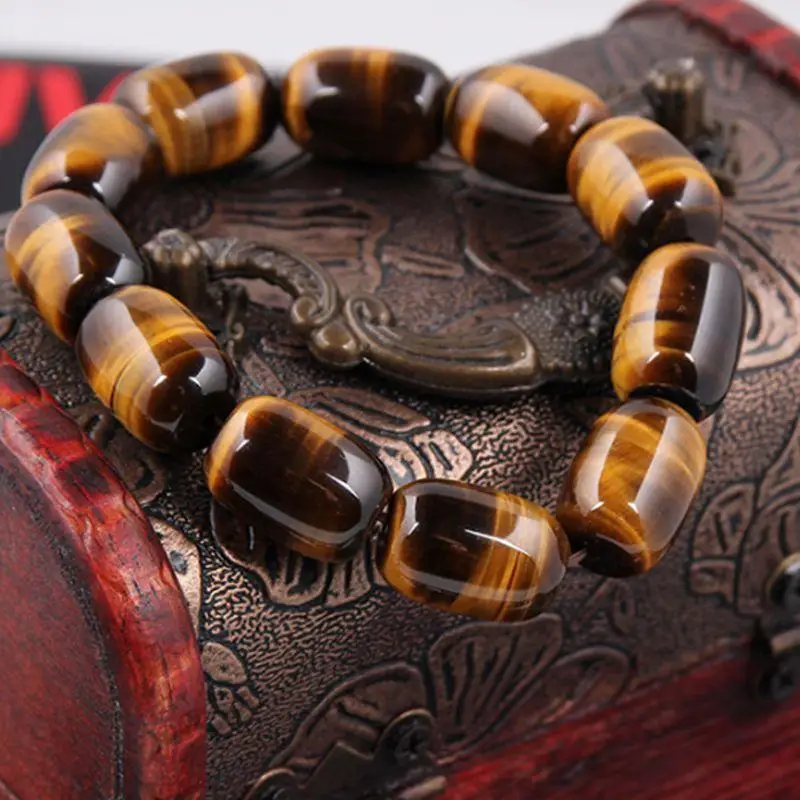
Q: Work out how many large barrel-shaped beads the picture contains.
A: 11